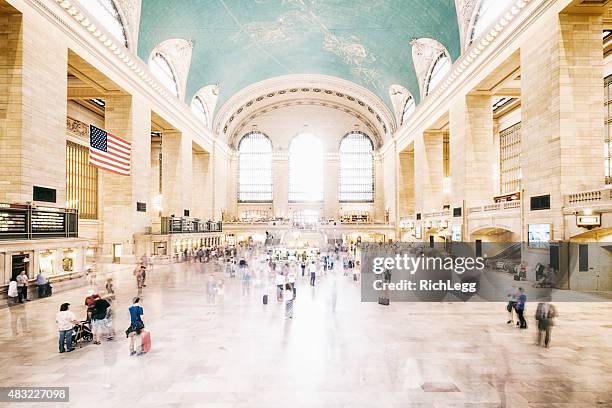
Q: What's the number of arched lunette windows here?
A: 6